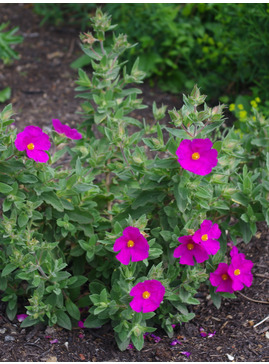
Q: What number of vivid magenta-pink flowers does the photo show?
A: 9